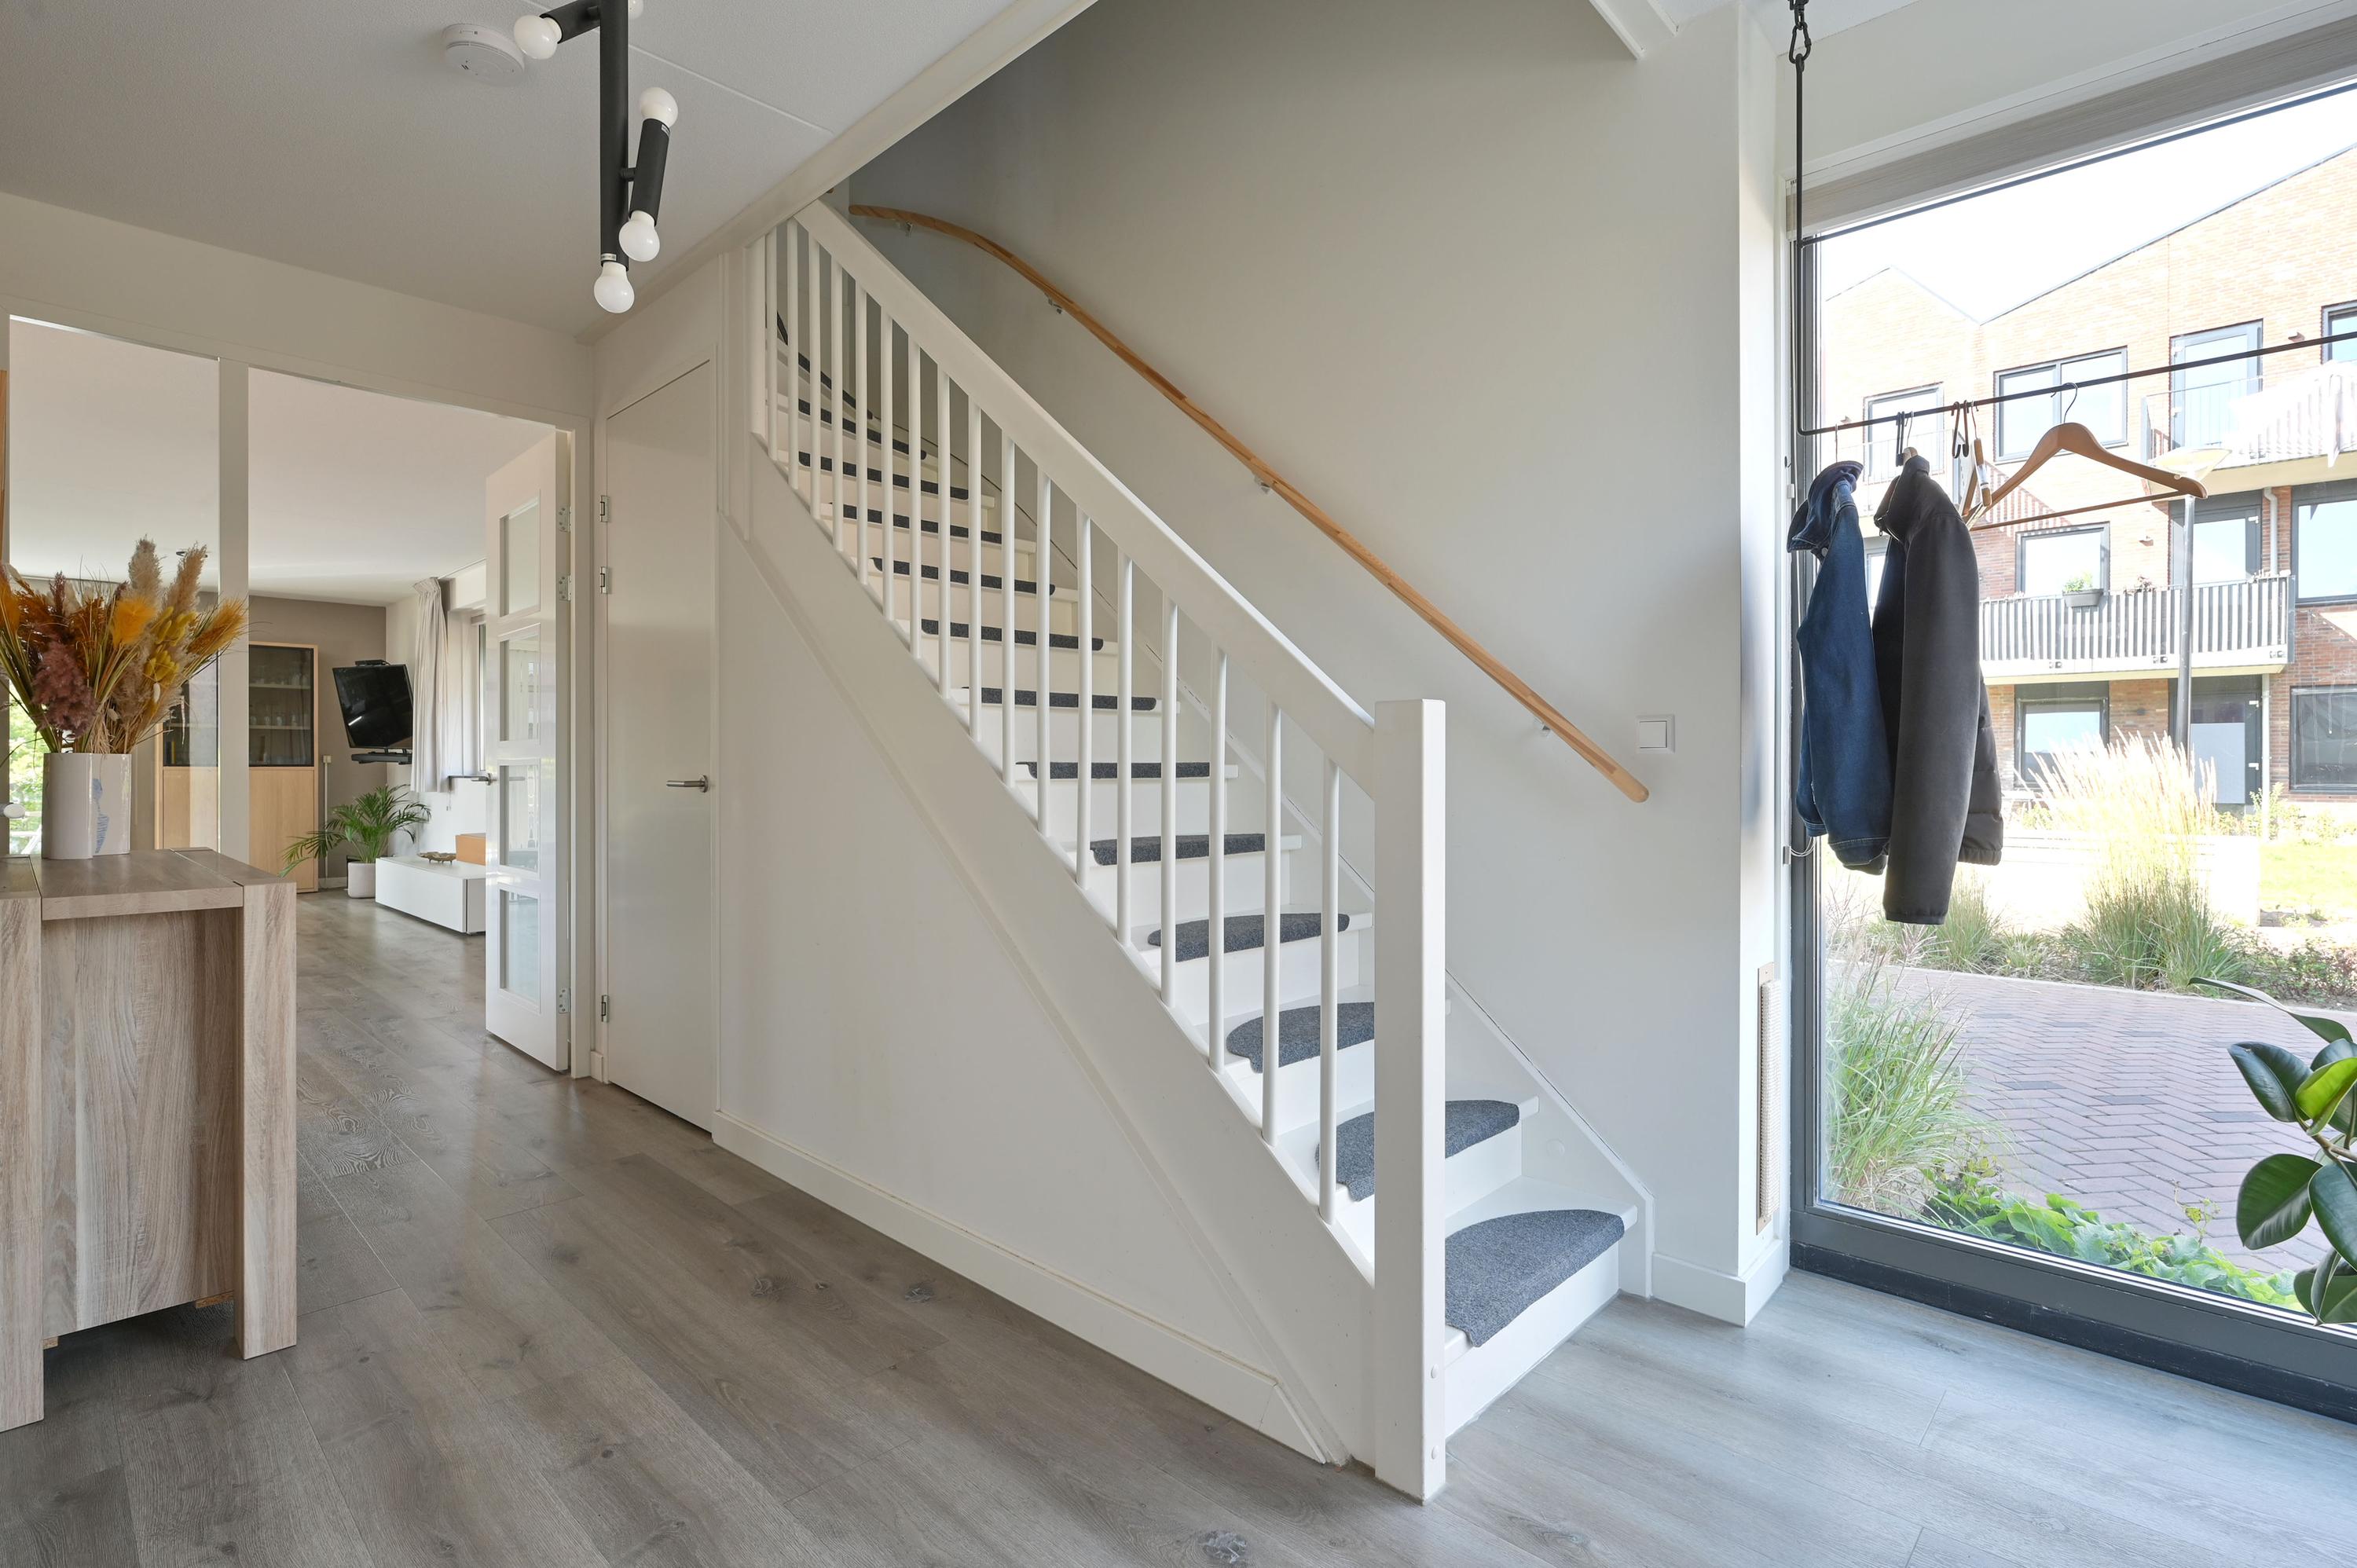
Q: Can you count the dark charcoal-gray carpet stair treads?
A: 14